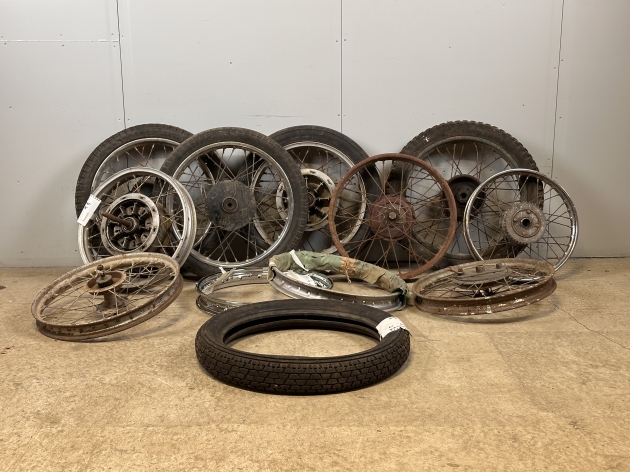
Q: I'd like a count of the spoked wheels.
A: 9